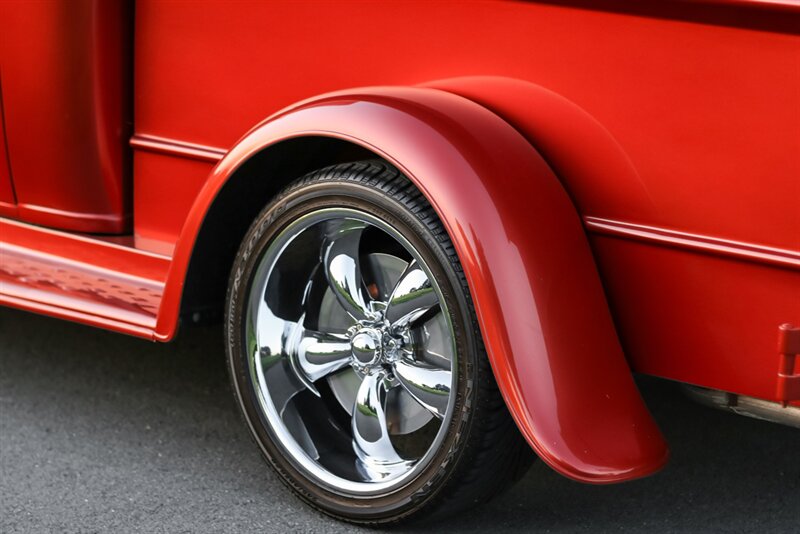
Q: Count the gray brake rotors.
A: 1